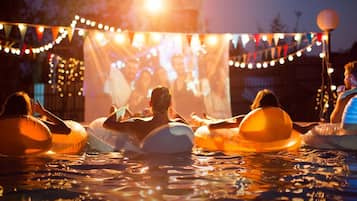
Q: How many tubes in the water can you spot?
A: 4